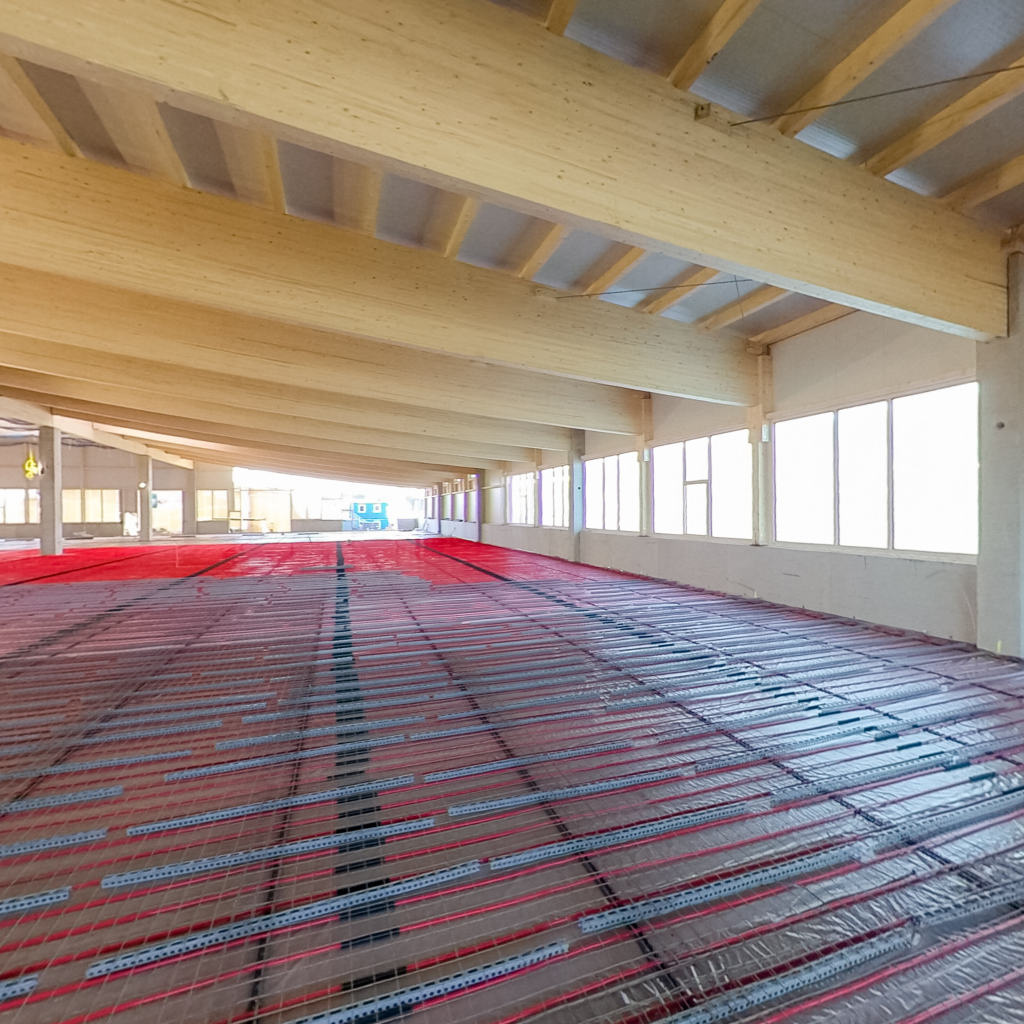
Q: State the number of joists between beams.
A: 15